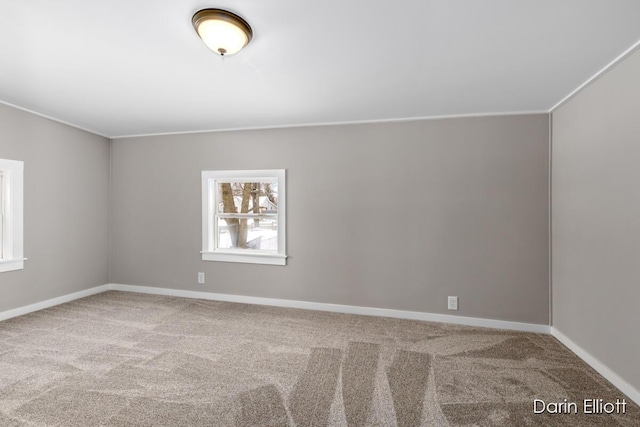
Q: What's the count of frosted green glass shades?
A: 0